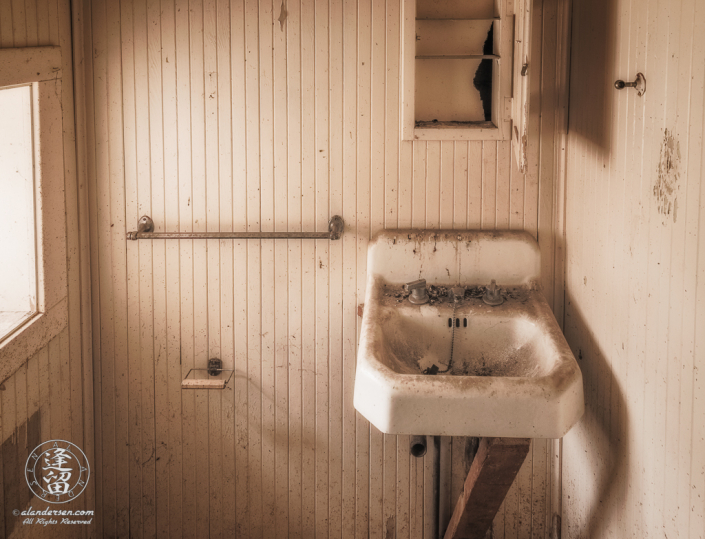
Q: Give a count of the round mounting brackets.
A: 4